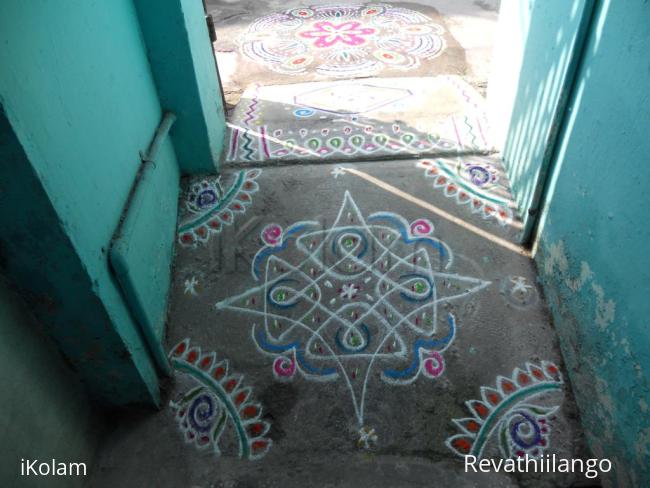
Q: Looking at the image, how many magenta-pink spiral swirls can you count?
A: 4